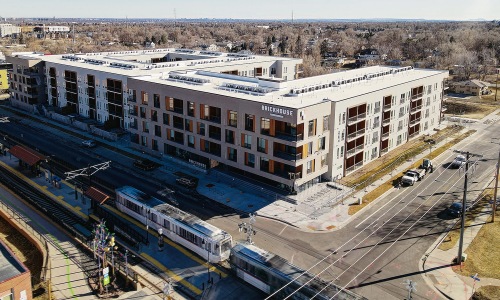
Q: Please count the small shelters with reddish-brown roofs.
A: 2